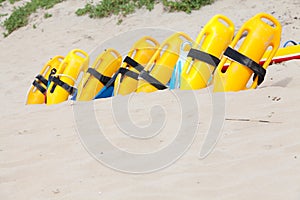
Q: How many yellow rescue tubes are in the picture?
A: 7